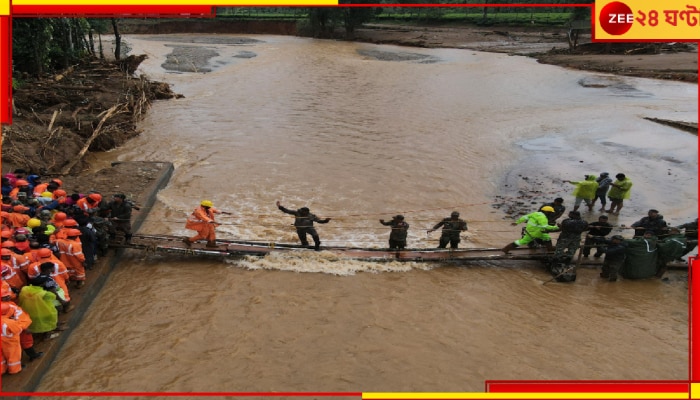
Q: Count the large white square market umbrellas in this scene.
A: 0